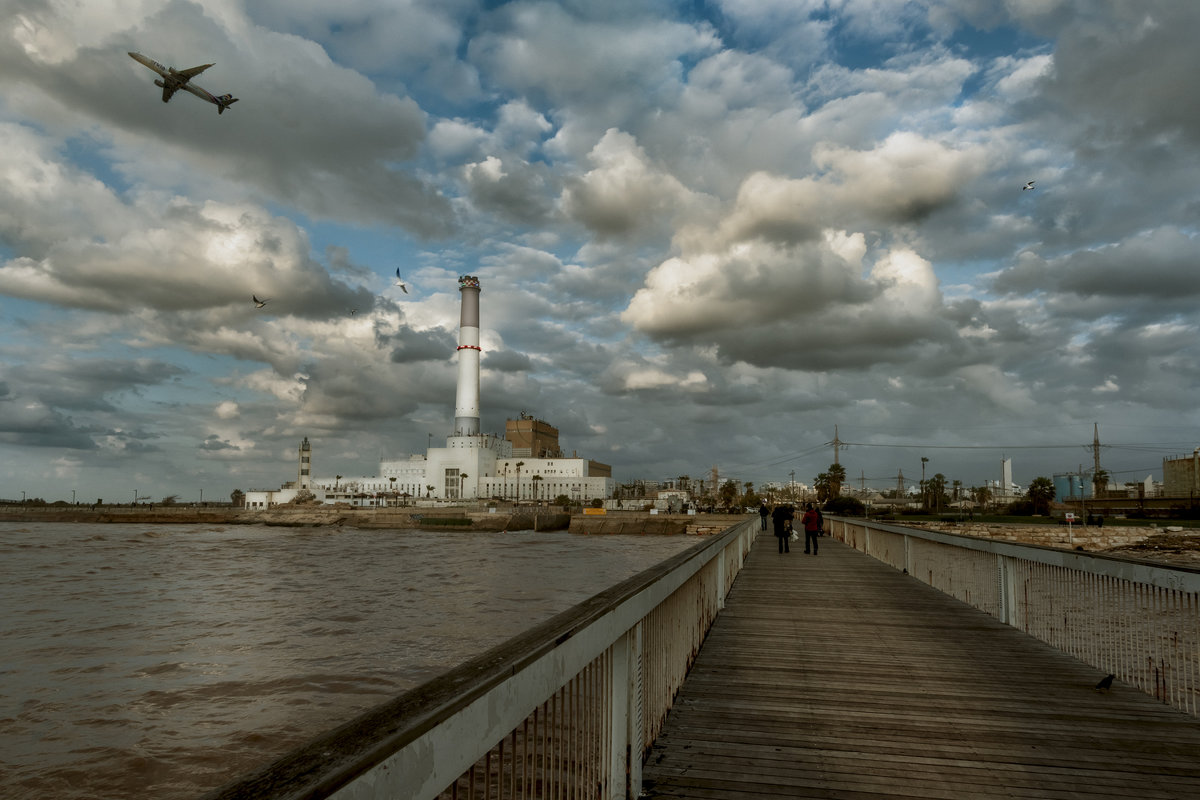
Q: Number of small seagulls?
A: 4